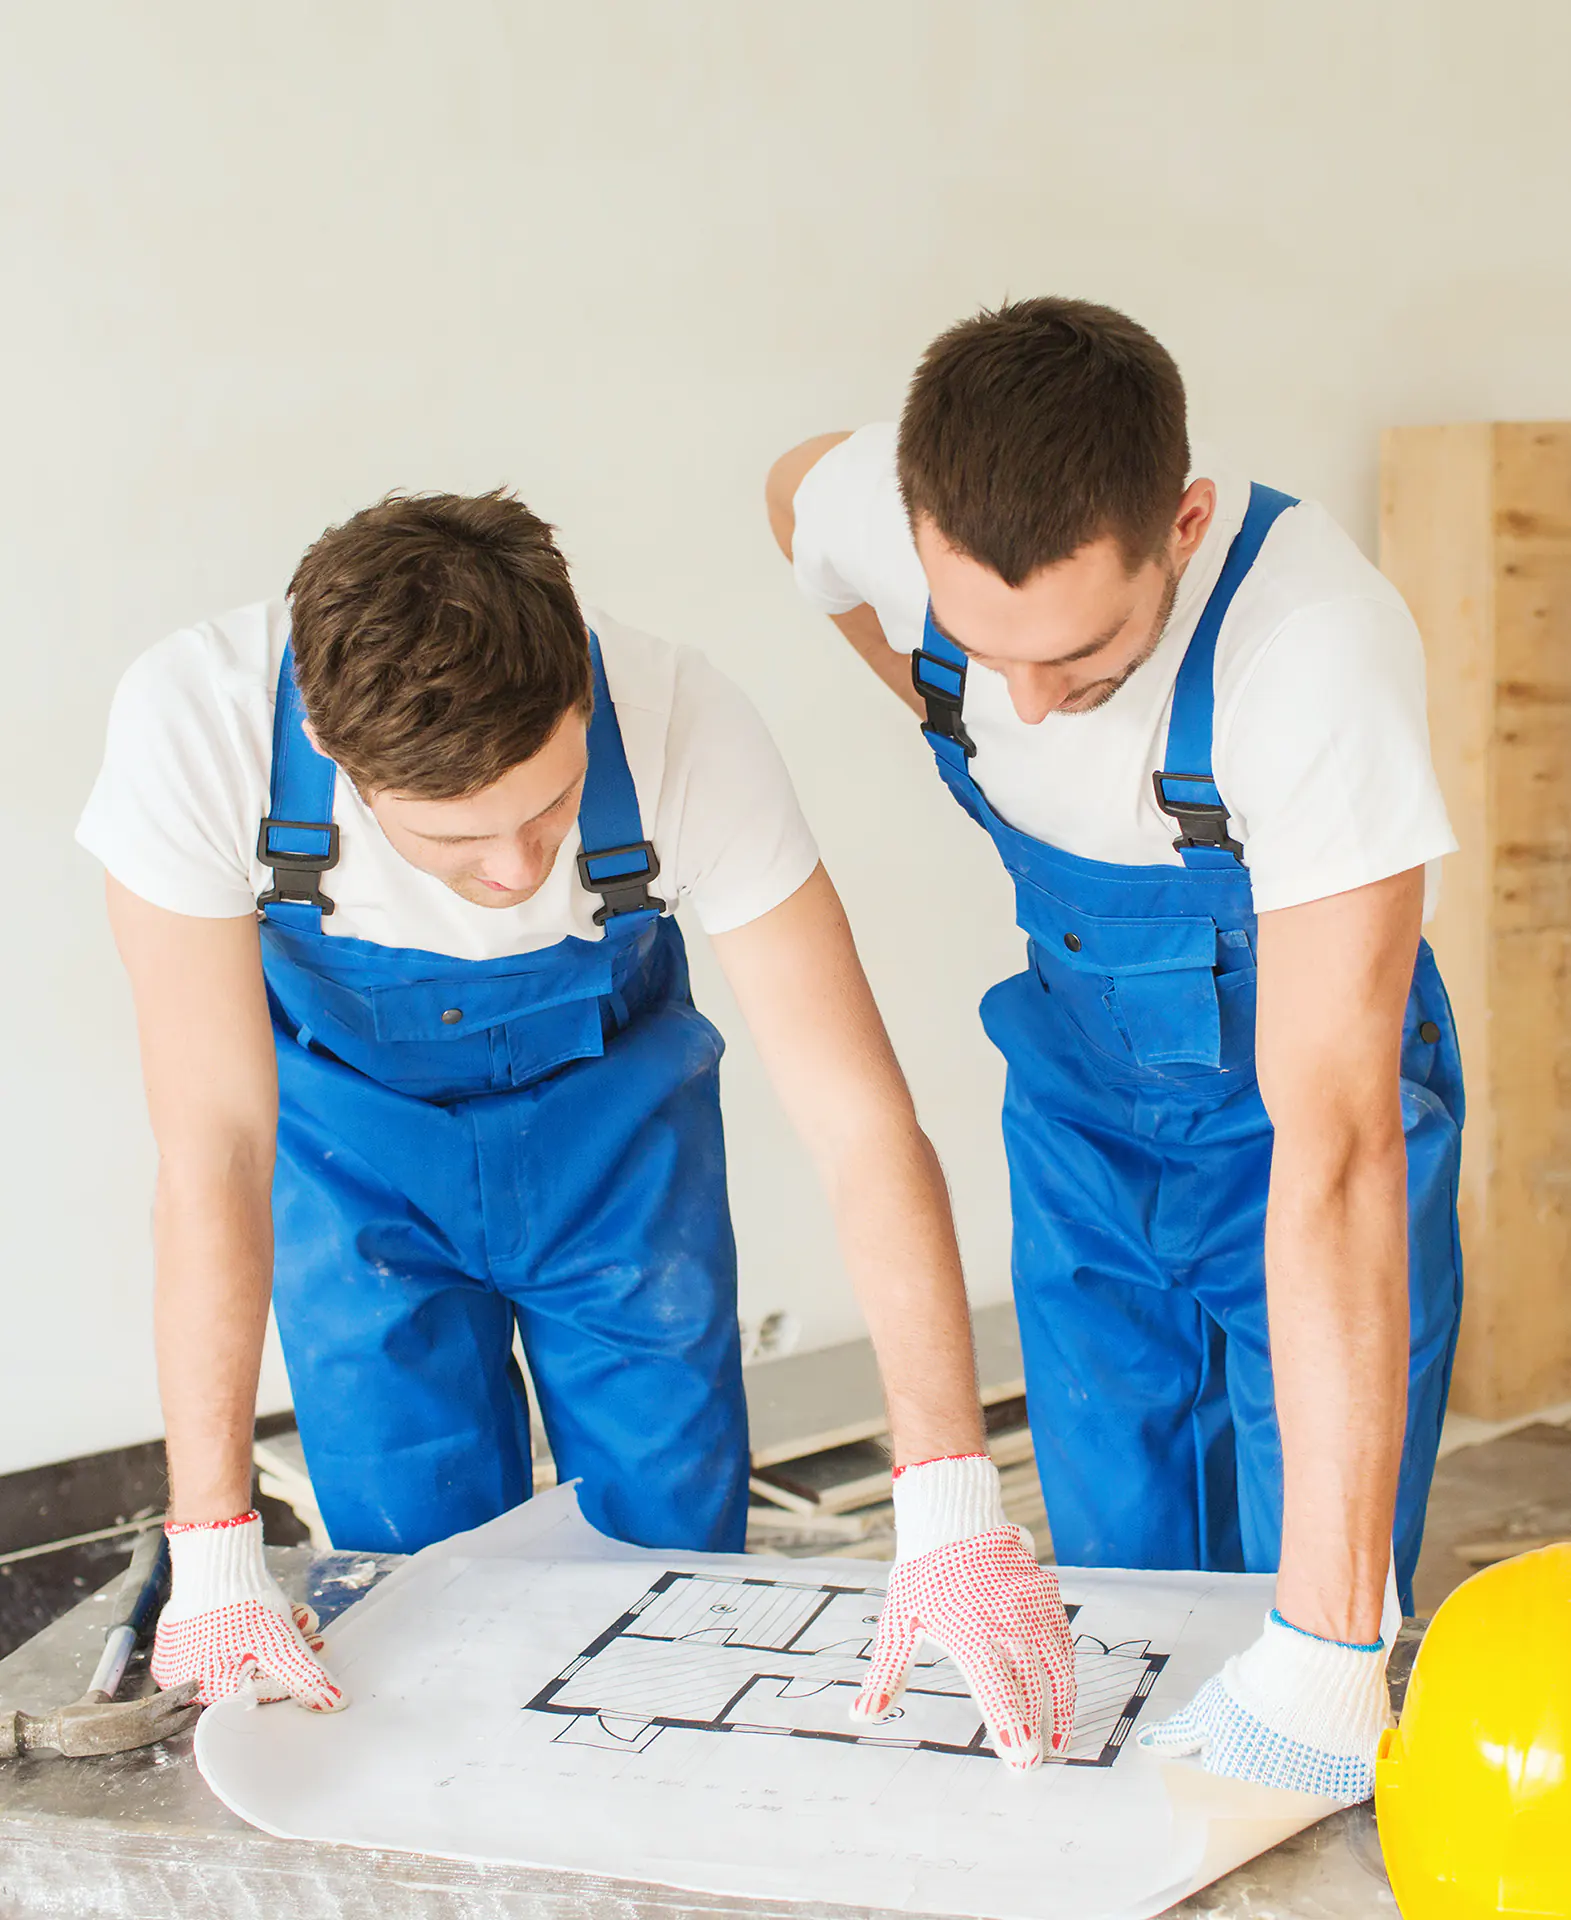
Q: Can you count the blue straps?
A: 4